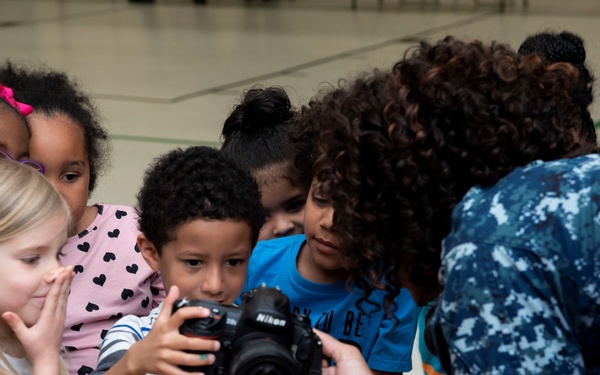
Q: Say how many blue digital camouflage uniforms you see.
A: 1